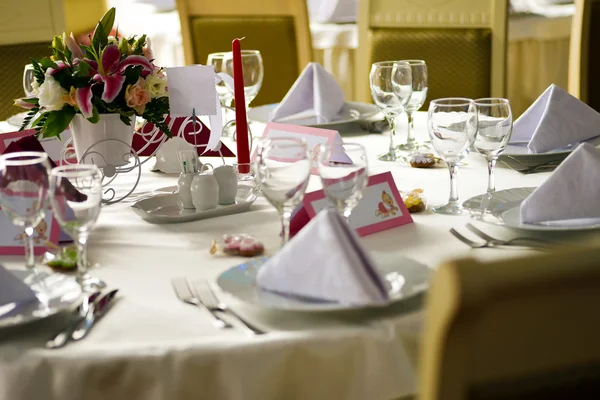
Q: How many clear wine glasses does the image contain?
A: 11